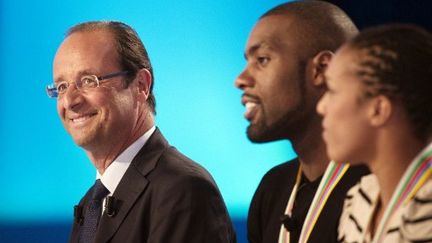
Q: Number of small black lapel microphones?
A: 3